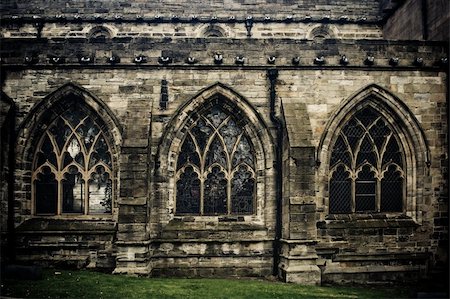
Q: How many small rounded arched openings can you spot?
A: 3